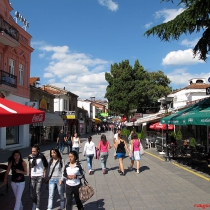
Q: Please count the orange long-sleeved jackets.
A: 0